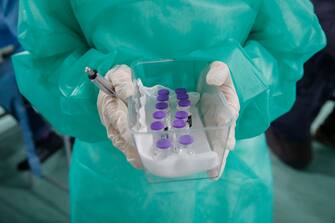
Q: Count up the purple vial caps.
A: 12